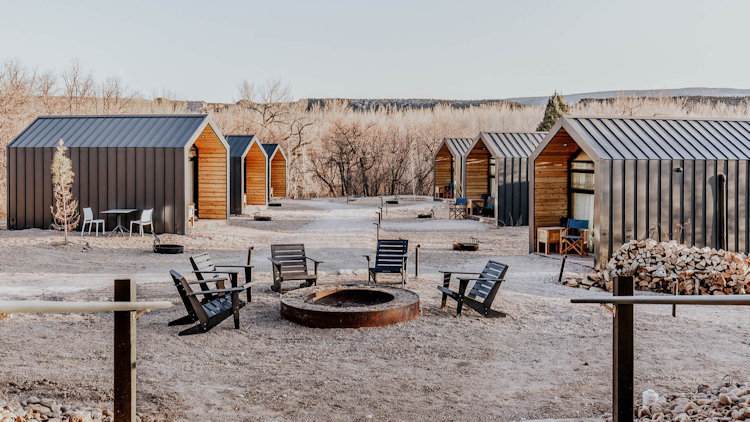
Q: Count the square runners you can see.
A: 0